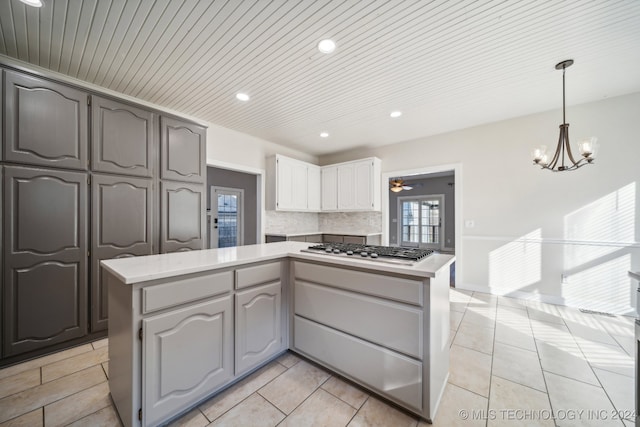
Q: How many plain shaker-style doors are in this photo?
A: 0